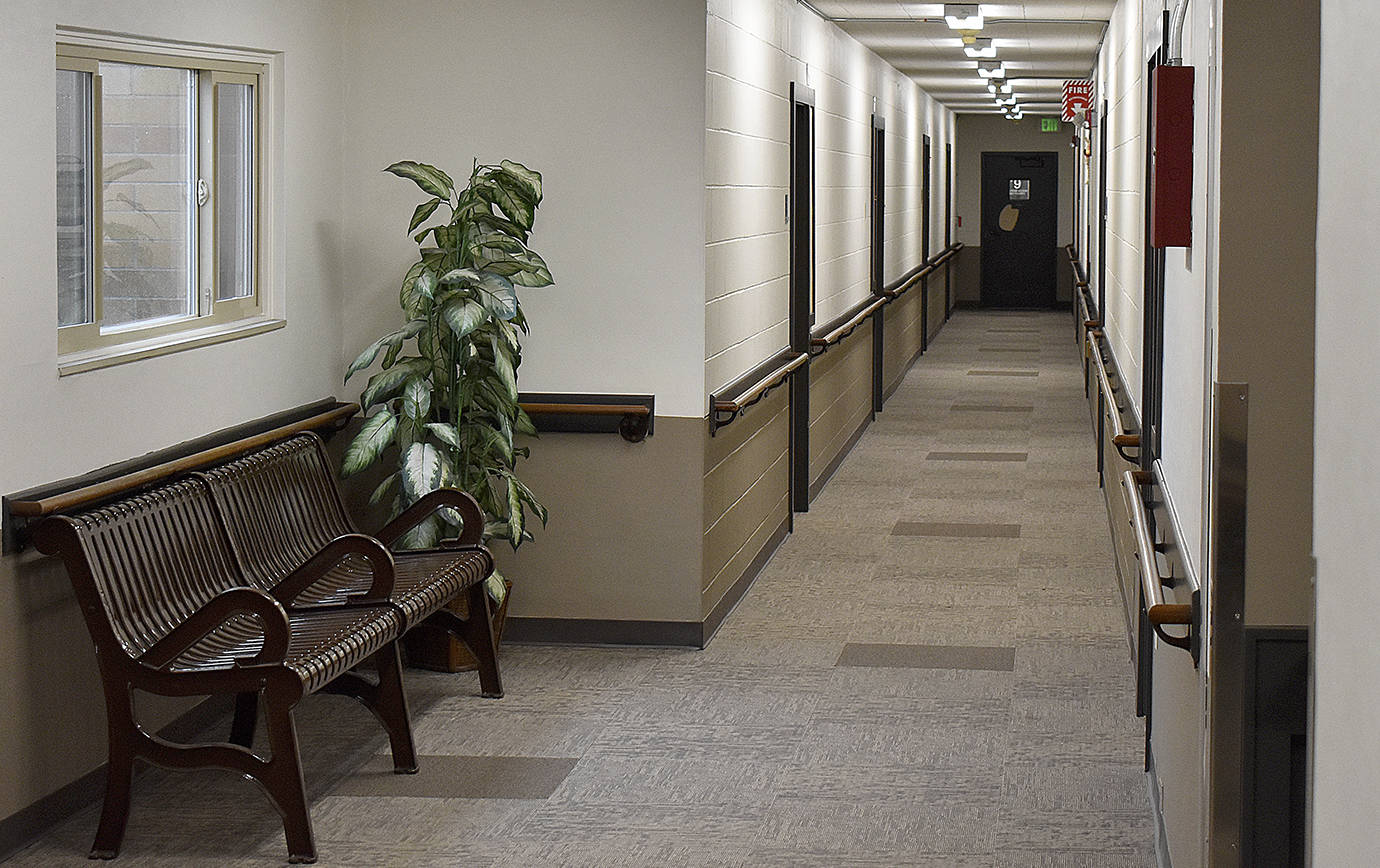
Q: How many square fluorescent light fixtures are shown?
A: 7